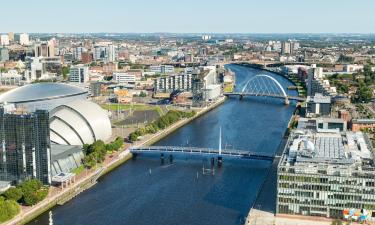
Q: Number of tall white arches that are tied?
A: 1